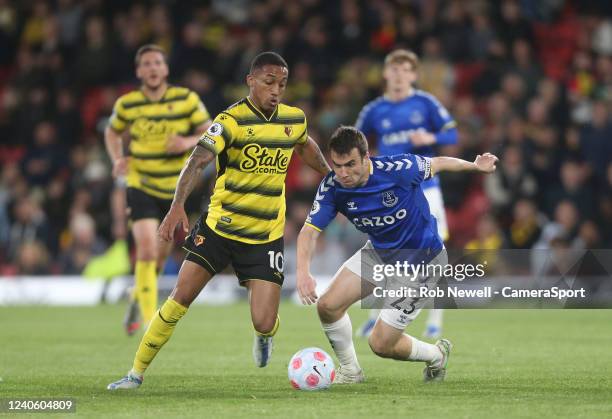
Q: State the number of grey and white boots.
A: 2